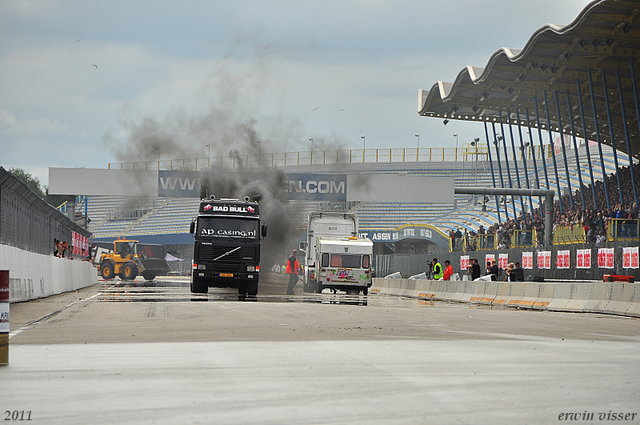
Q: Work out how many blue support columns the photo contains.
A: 15